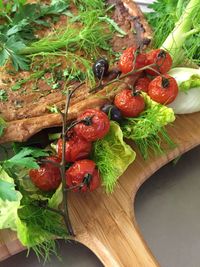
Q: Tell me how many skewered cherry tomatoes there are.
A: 9